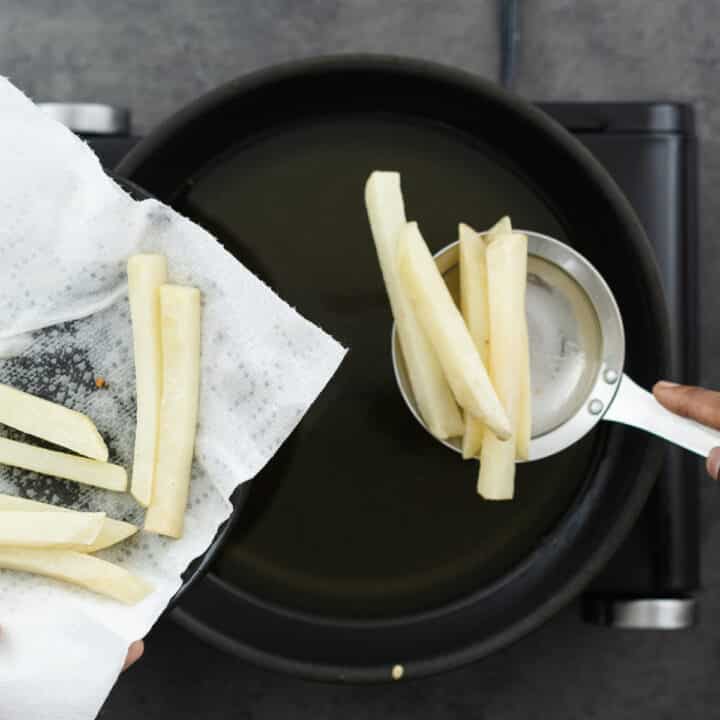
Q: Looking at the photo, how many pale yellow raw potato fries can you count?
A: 12